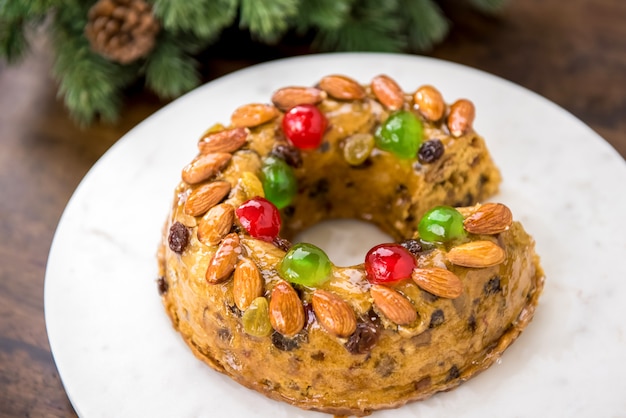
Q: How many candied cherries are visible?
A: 7